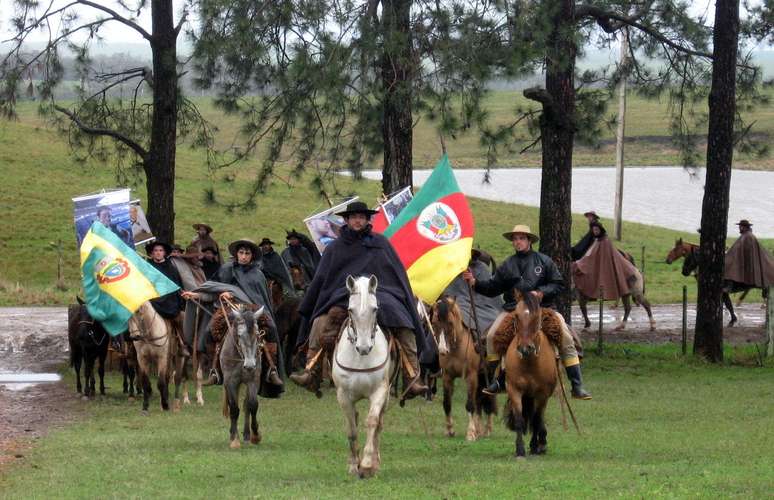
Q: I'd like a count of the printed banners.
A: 4